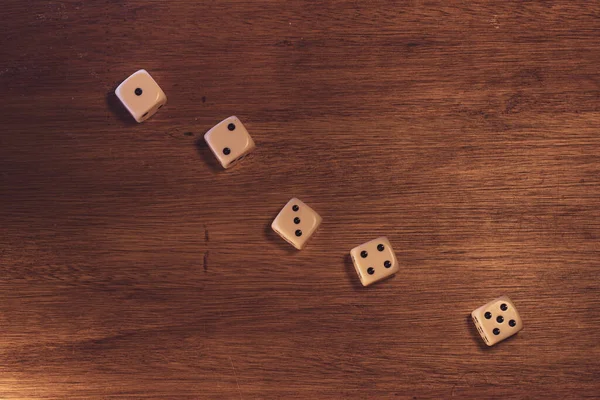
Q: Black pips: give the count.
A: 15